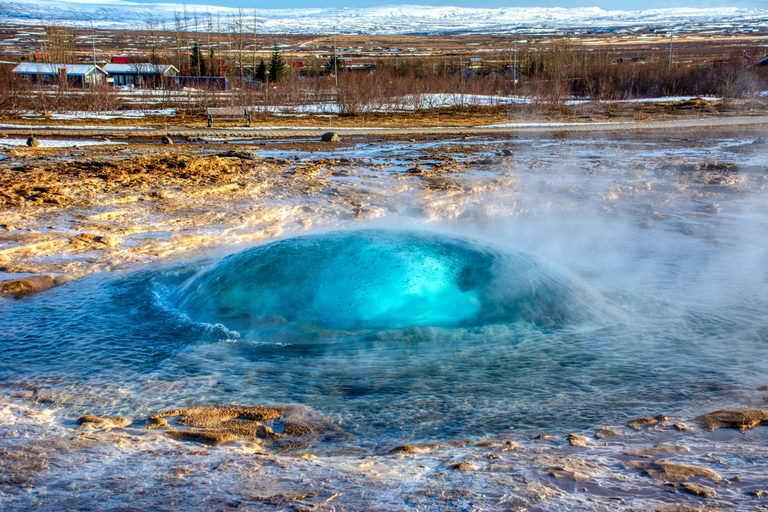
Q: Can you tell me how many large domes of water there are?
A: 1